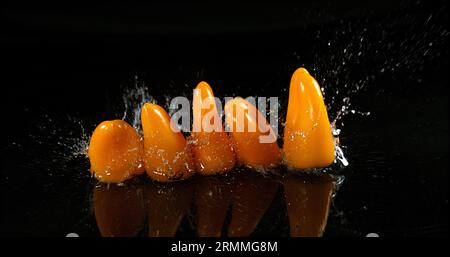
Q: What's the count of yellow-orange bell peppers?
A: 5